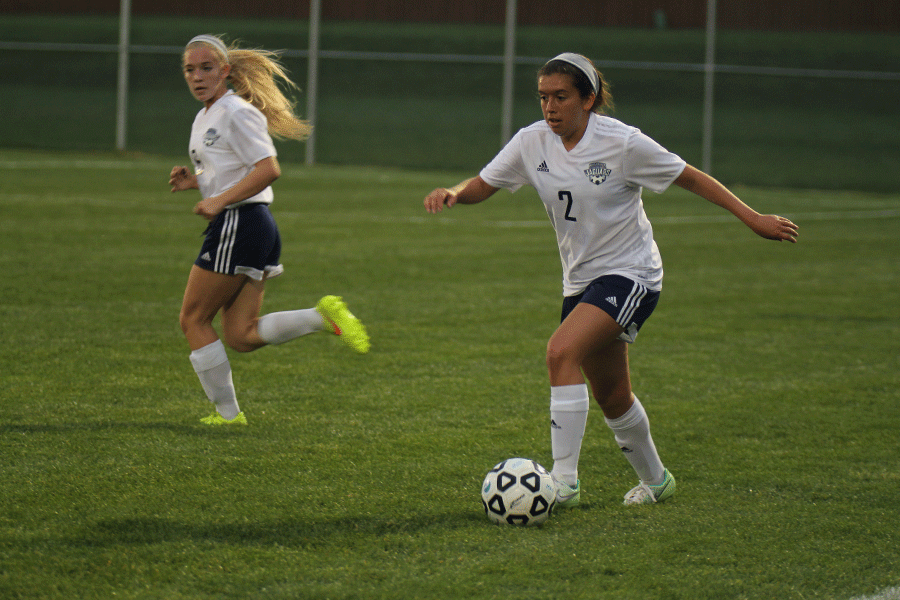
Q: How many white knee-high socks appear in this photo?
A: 4